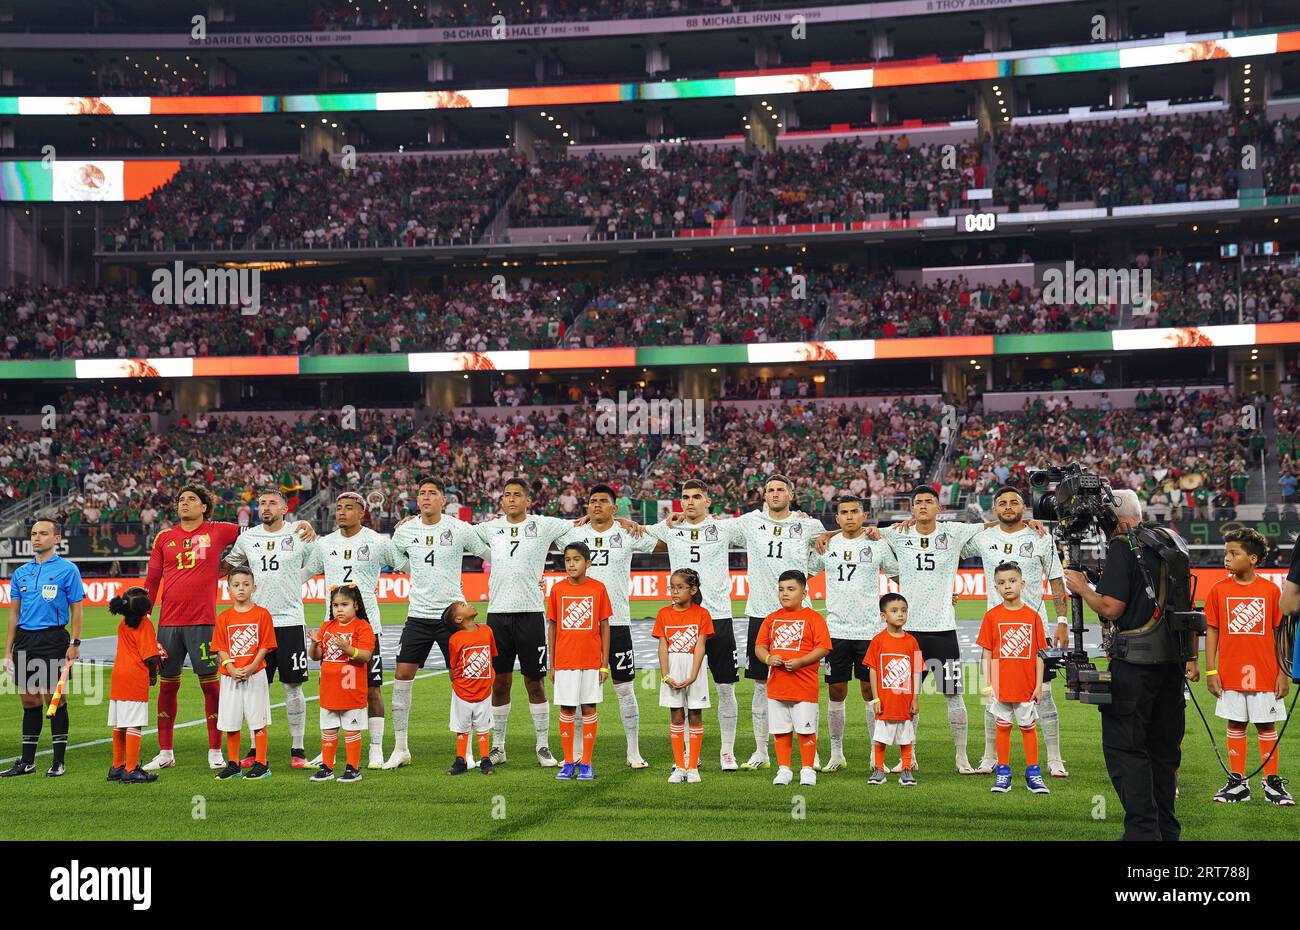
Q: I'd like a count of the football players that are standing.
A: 11